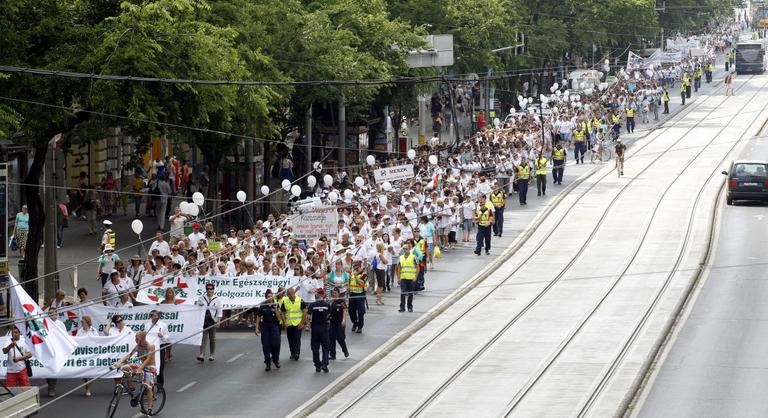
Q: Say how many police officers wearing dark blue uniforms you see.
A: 3